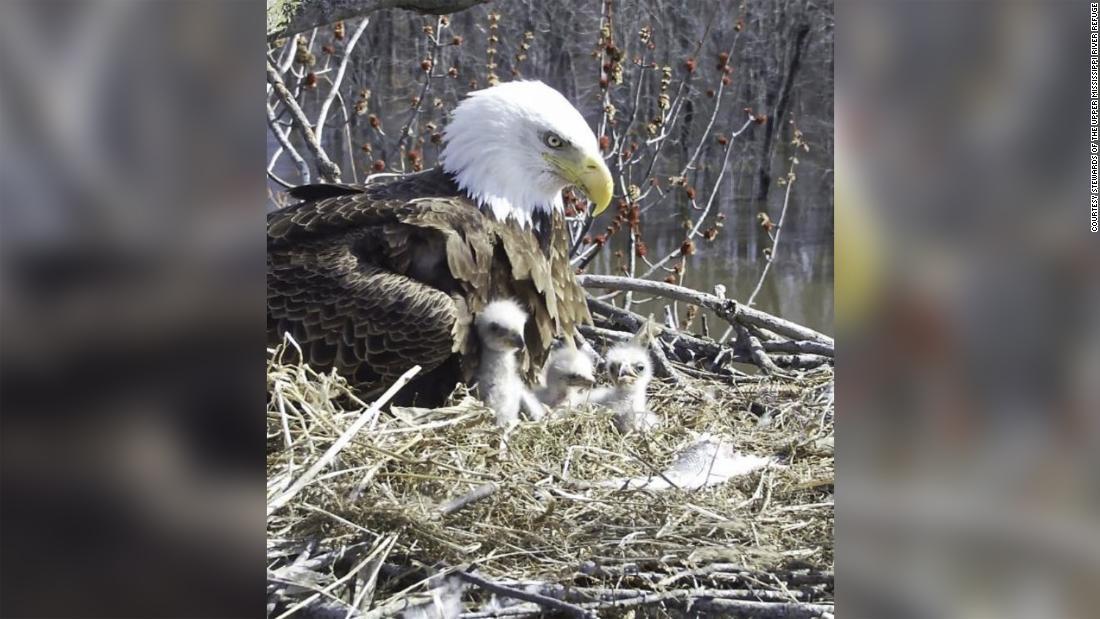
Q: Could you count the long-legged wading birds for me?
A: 0